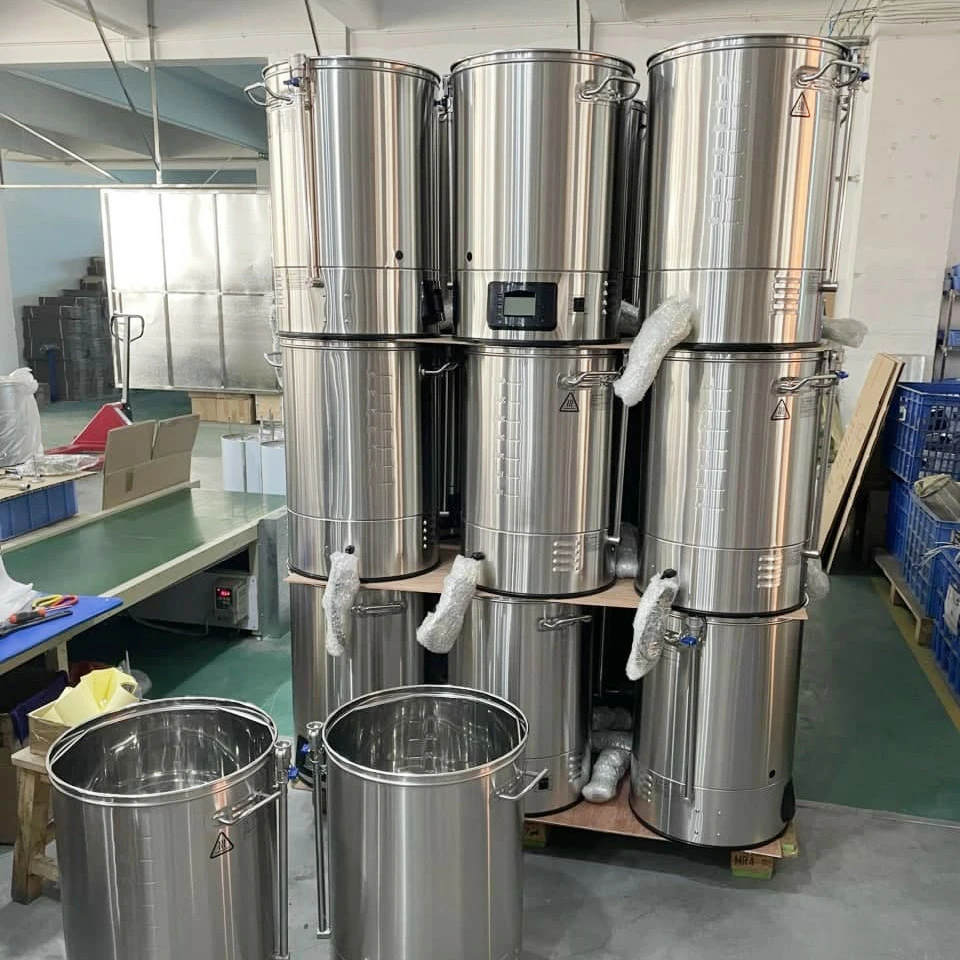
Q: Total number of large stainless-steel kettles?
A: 11